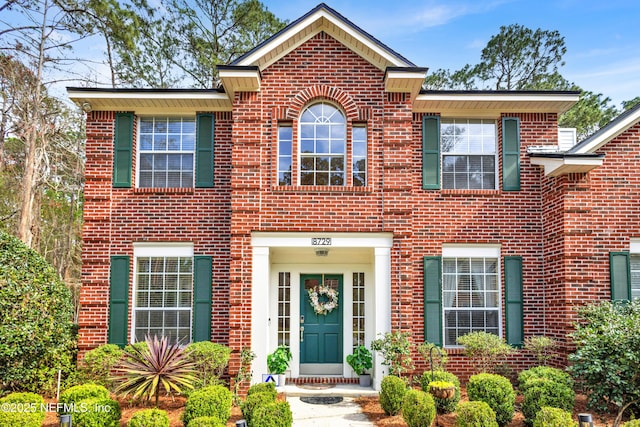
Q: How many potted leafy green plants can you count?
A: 2